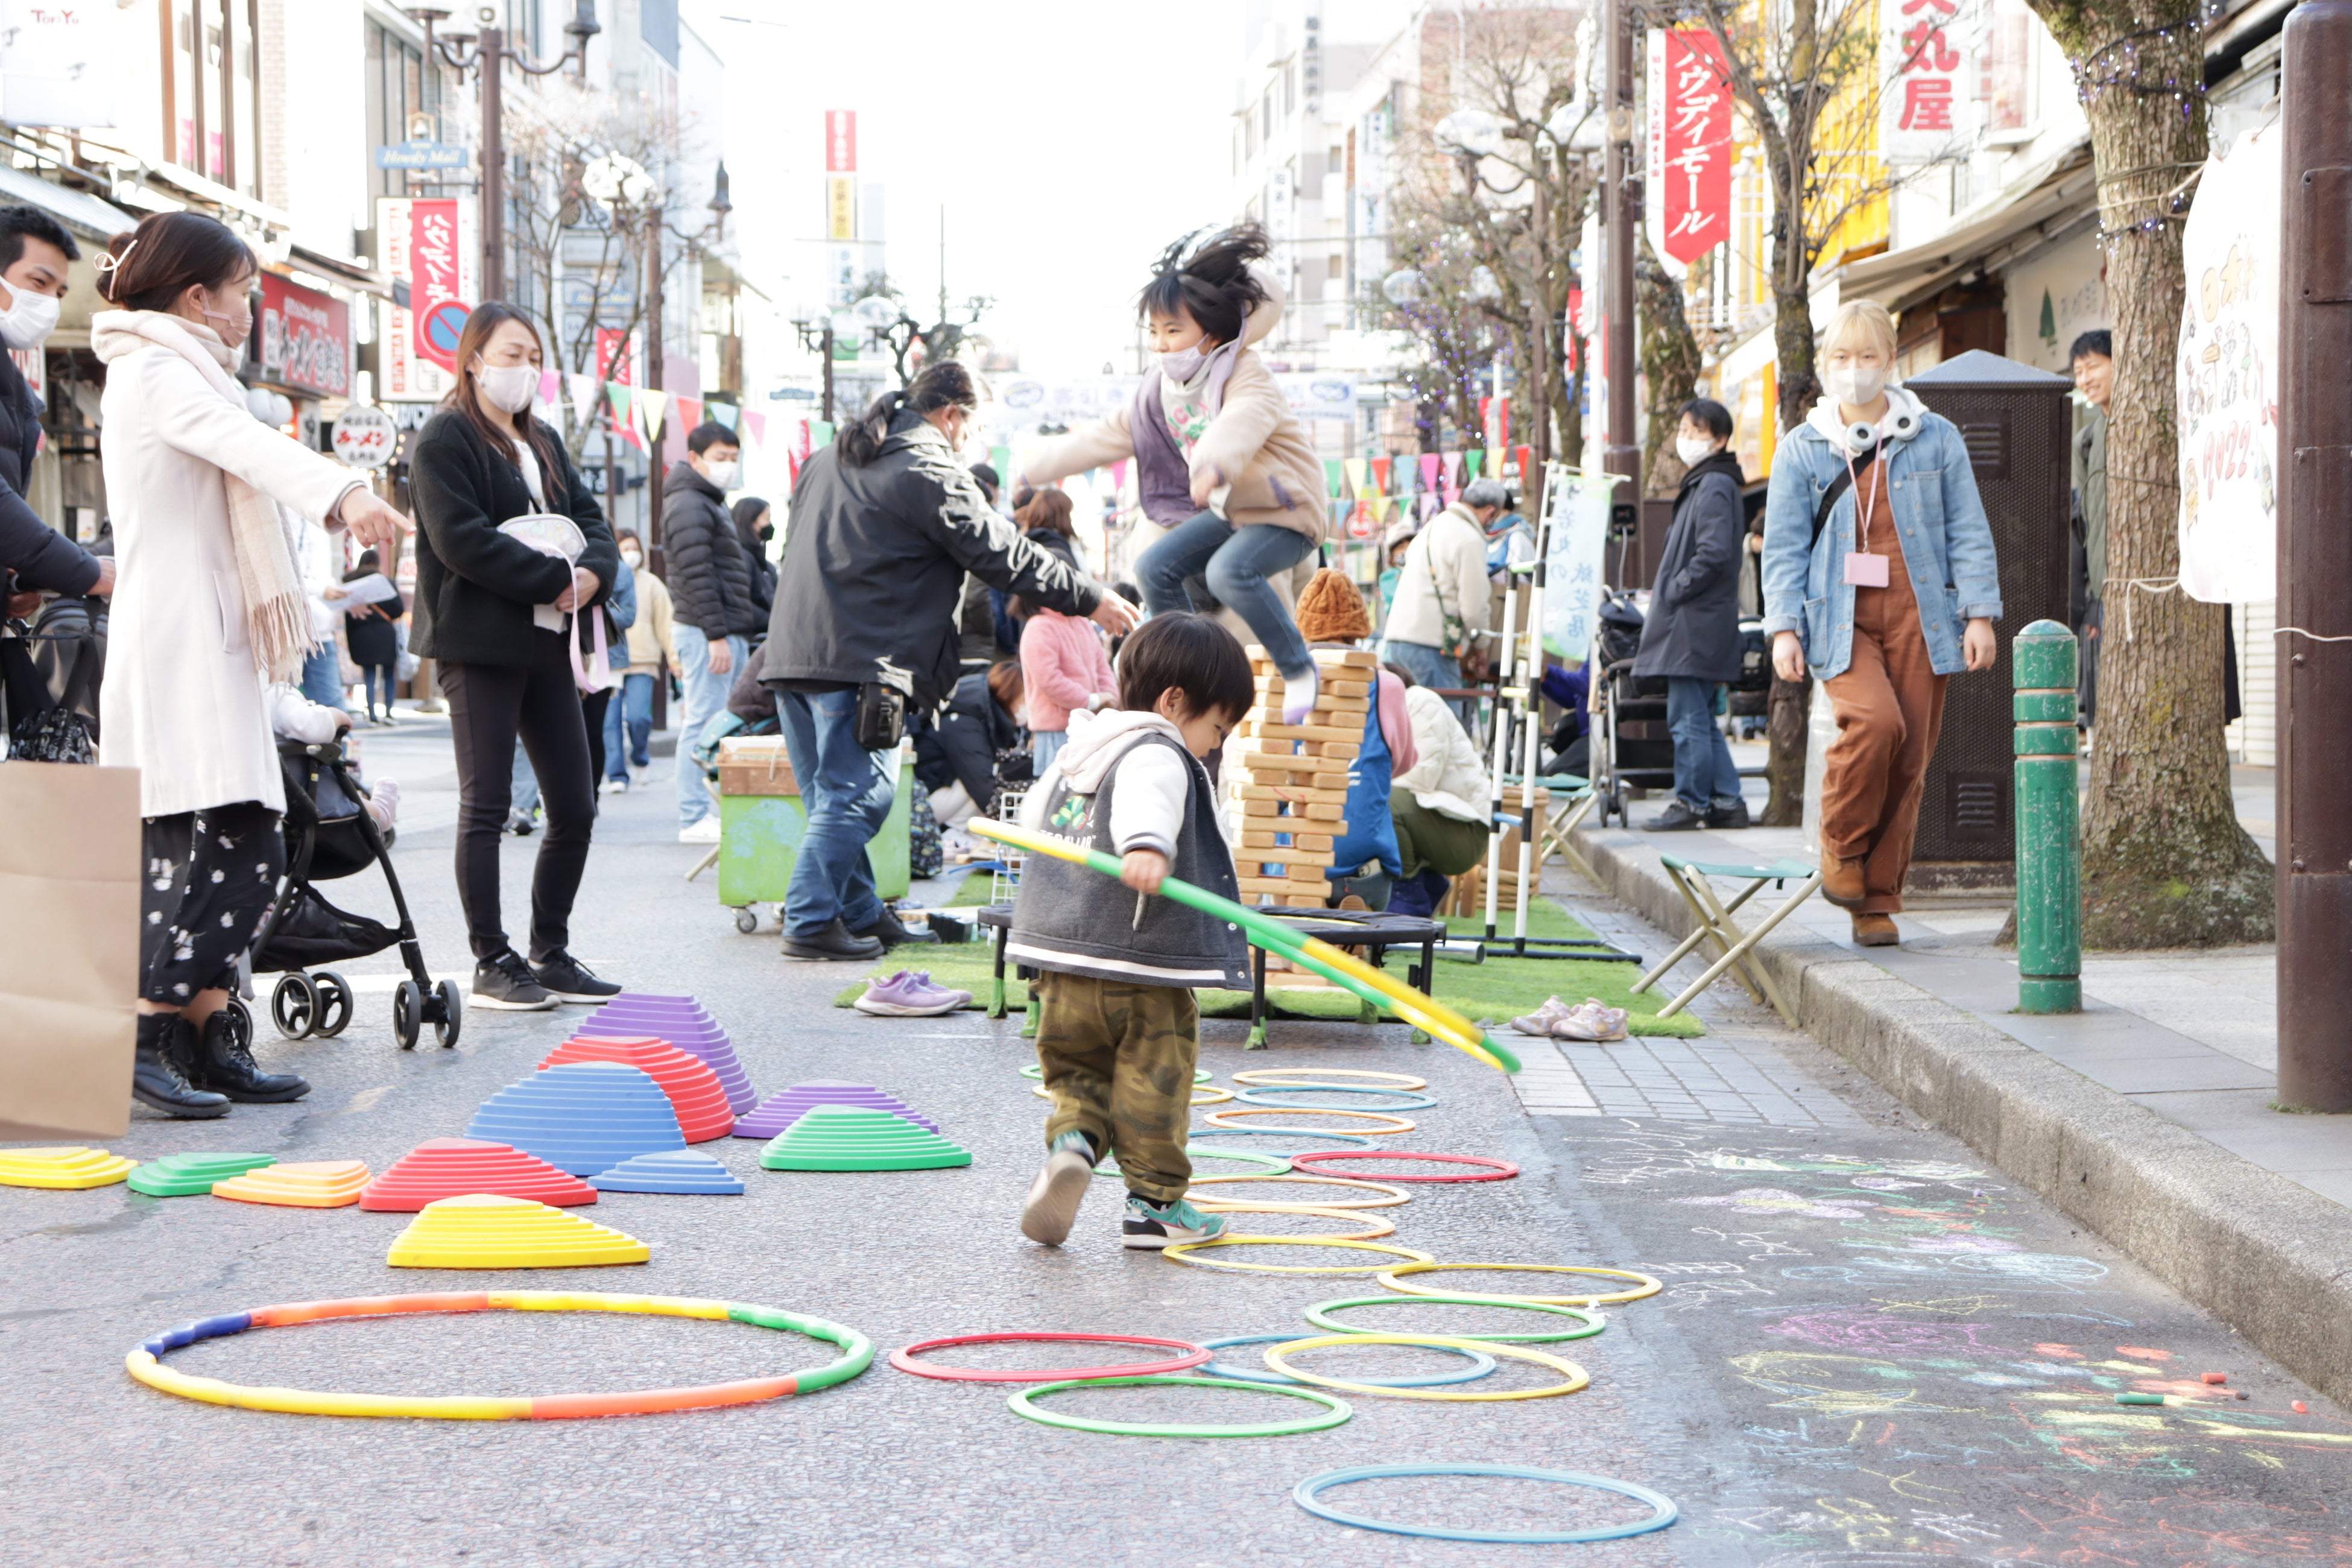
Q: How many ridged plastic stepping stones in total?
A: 11